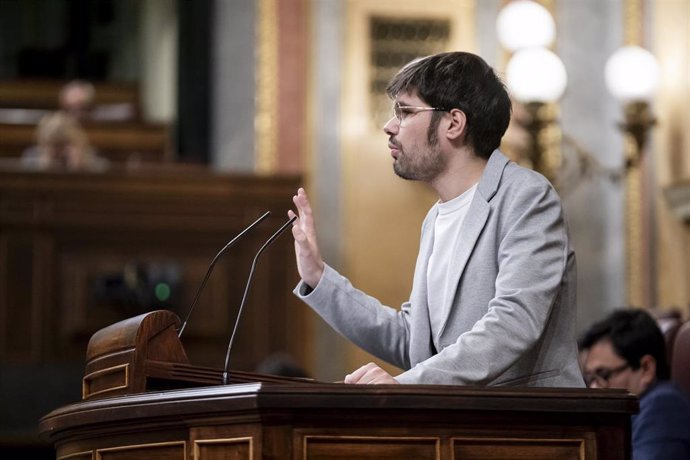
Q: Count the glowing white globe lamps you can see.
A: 3